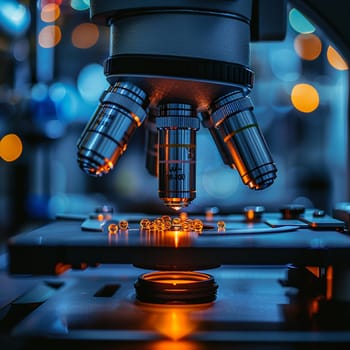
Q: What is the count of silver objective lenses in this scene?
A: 3